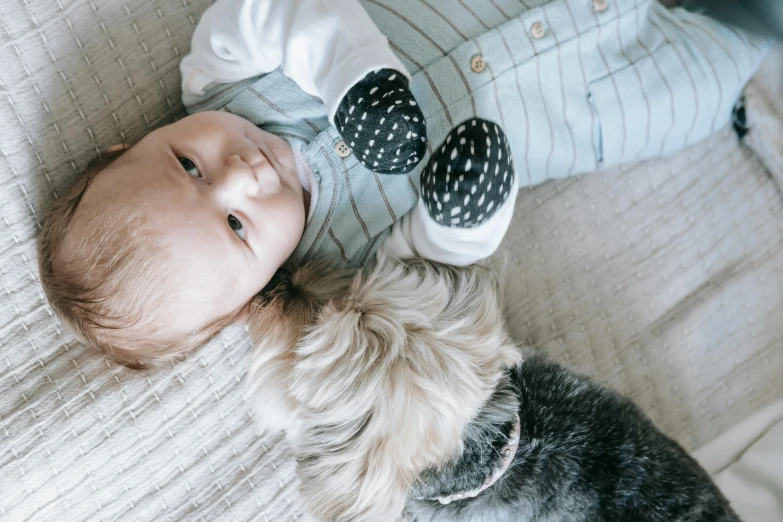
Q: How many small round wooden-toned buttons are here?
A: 4